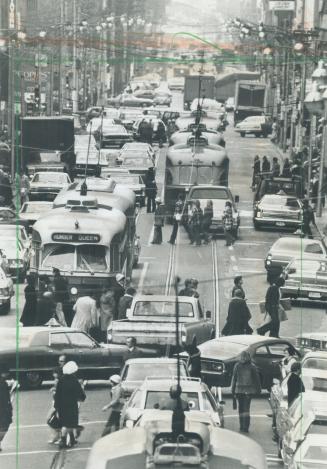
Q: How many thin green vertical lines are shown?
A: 2